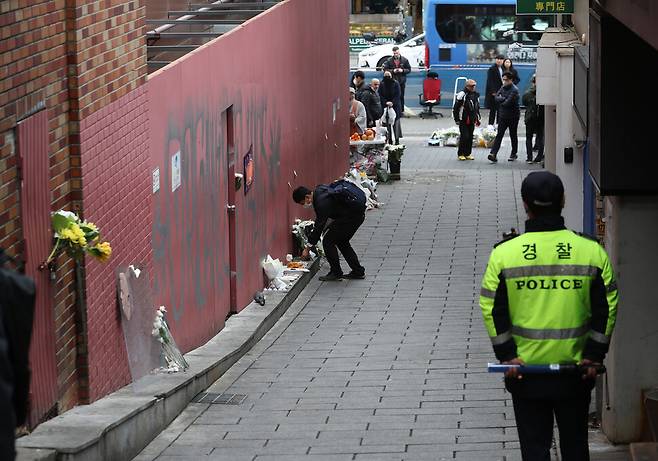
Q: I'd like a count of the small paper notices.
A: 2